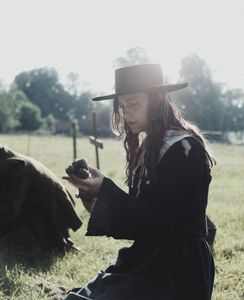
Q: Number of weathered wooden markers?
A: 2